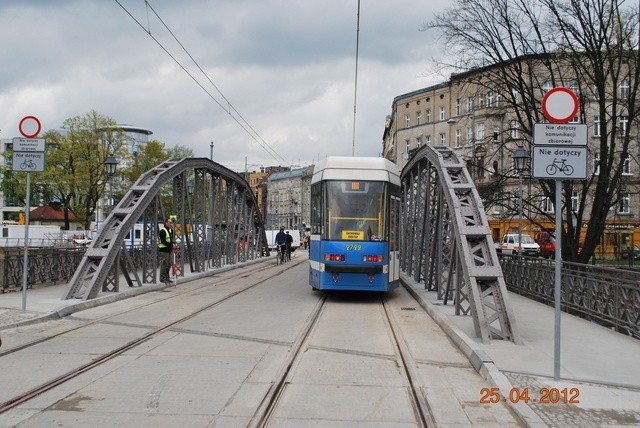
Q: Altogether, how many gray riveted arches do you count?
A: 2